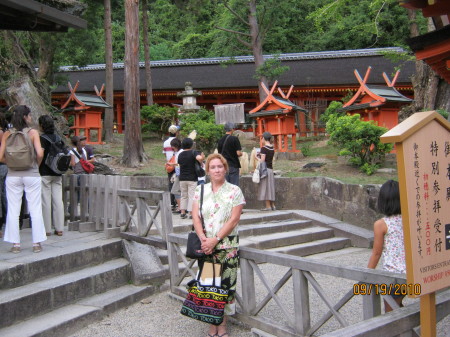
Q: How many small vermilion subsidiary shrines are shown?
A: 3